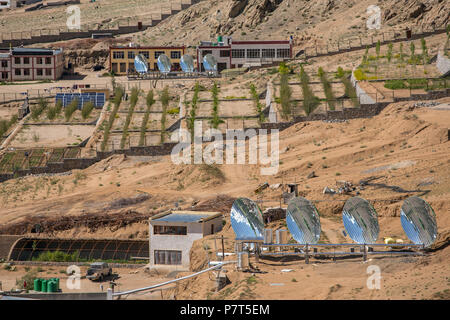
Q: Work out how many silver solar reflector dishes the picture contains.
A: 8